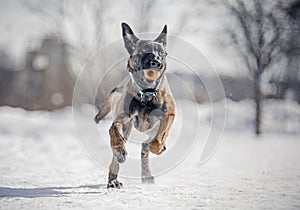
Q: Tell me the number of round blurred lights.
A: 2